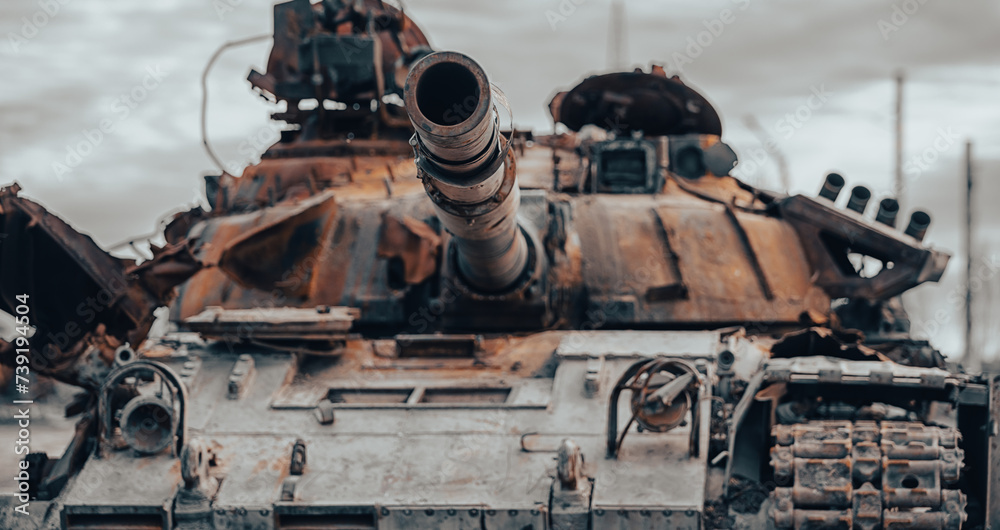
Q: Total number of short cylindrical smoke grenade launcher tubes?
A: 4